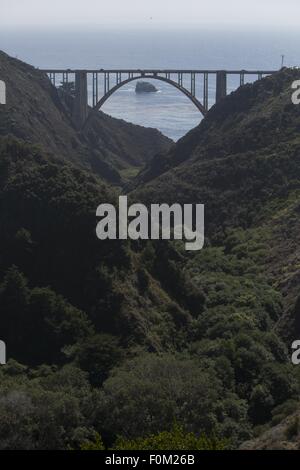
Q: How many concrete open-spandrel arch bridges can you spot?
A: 1